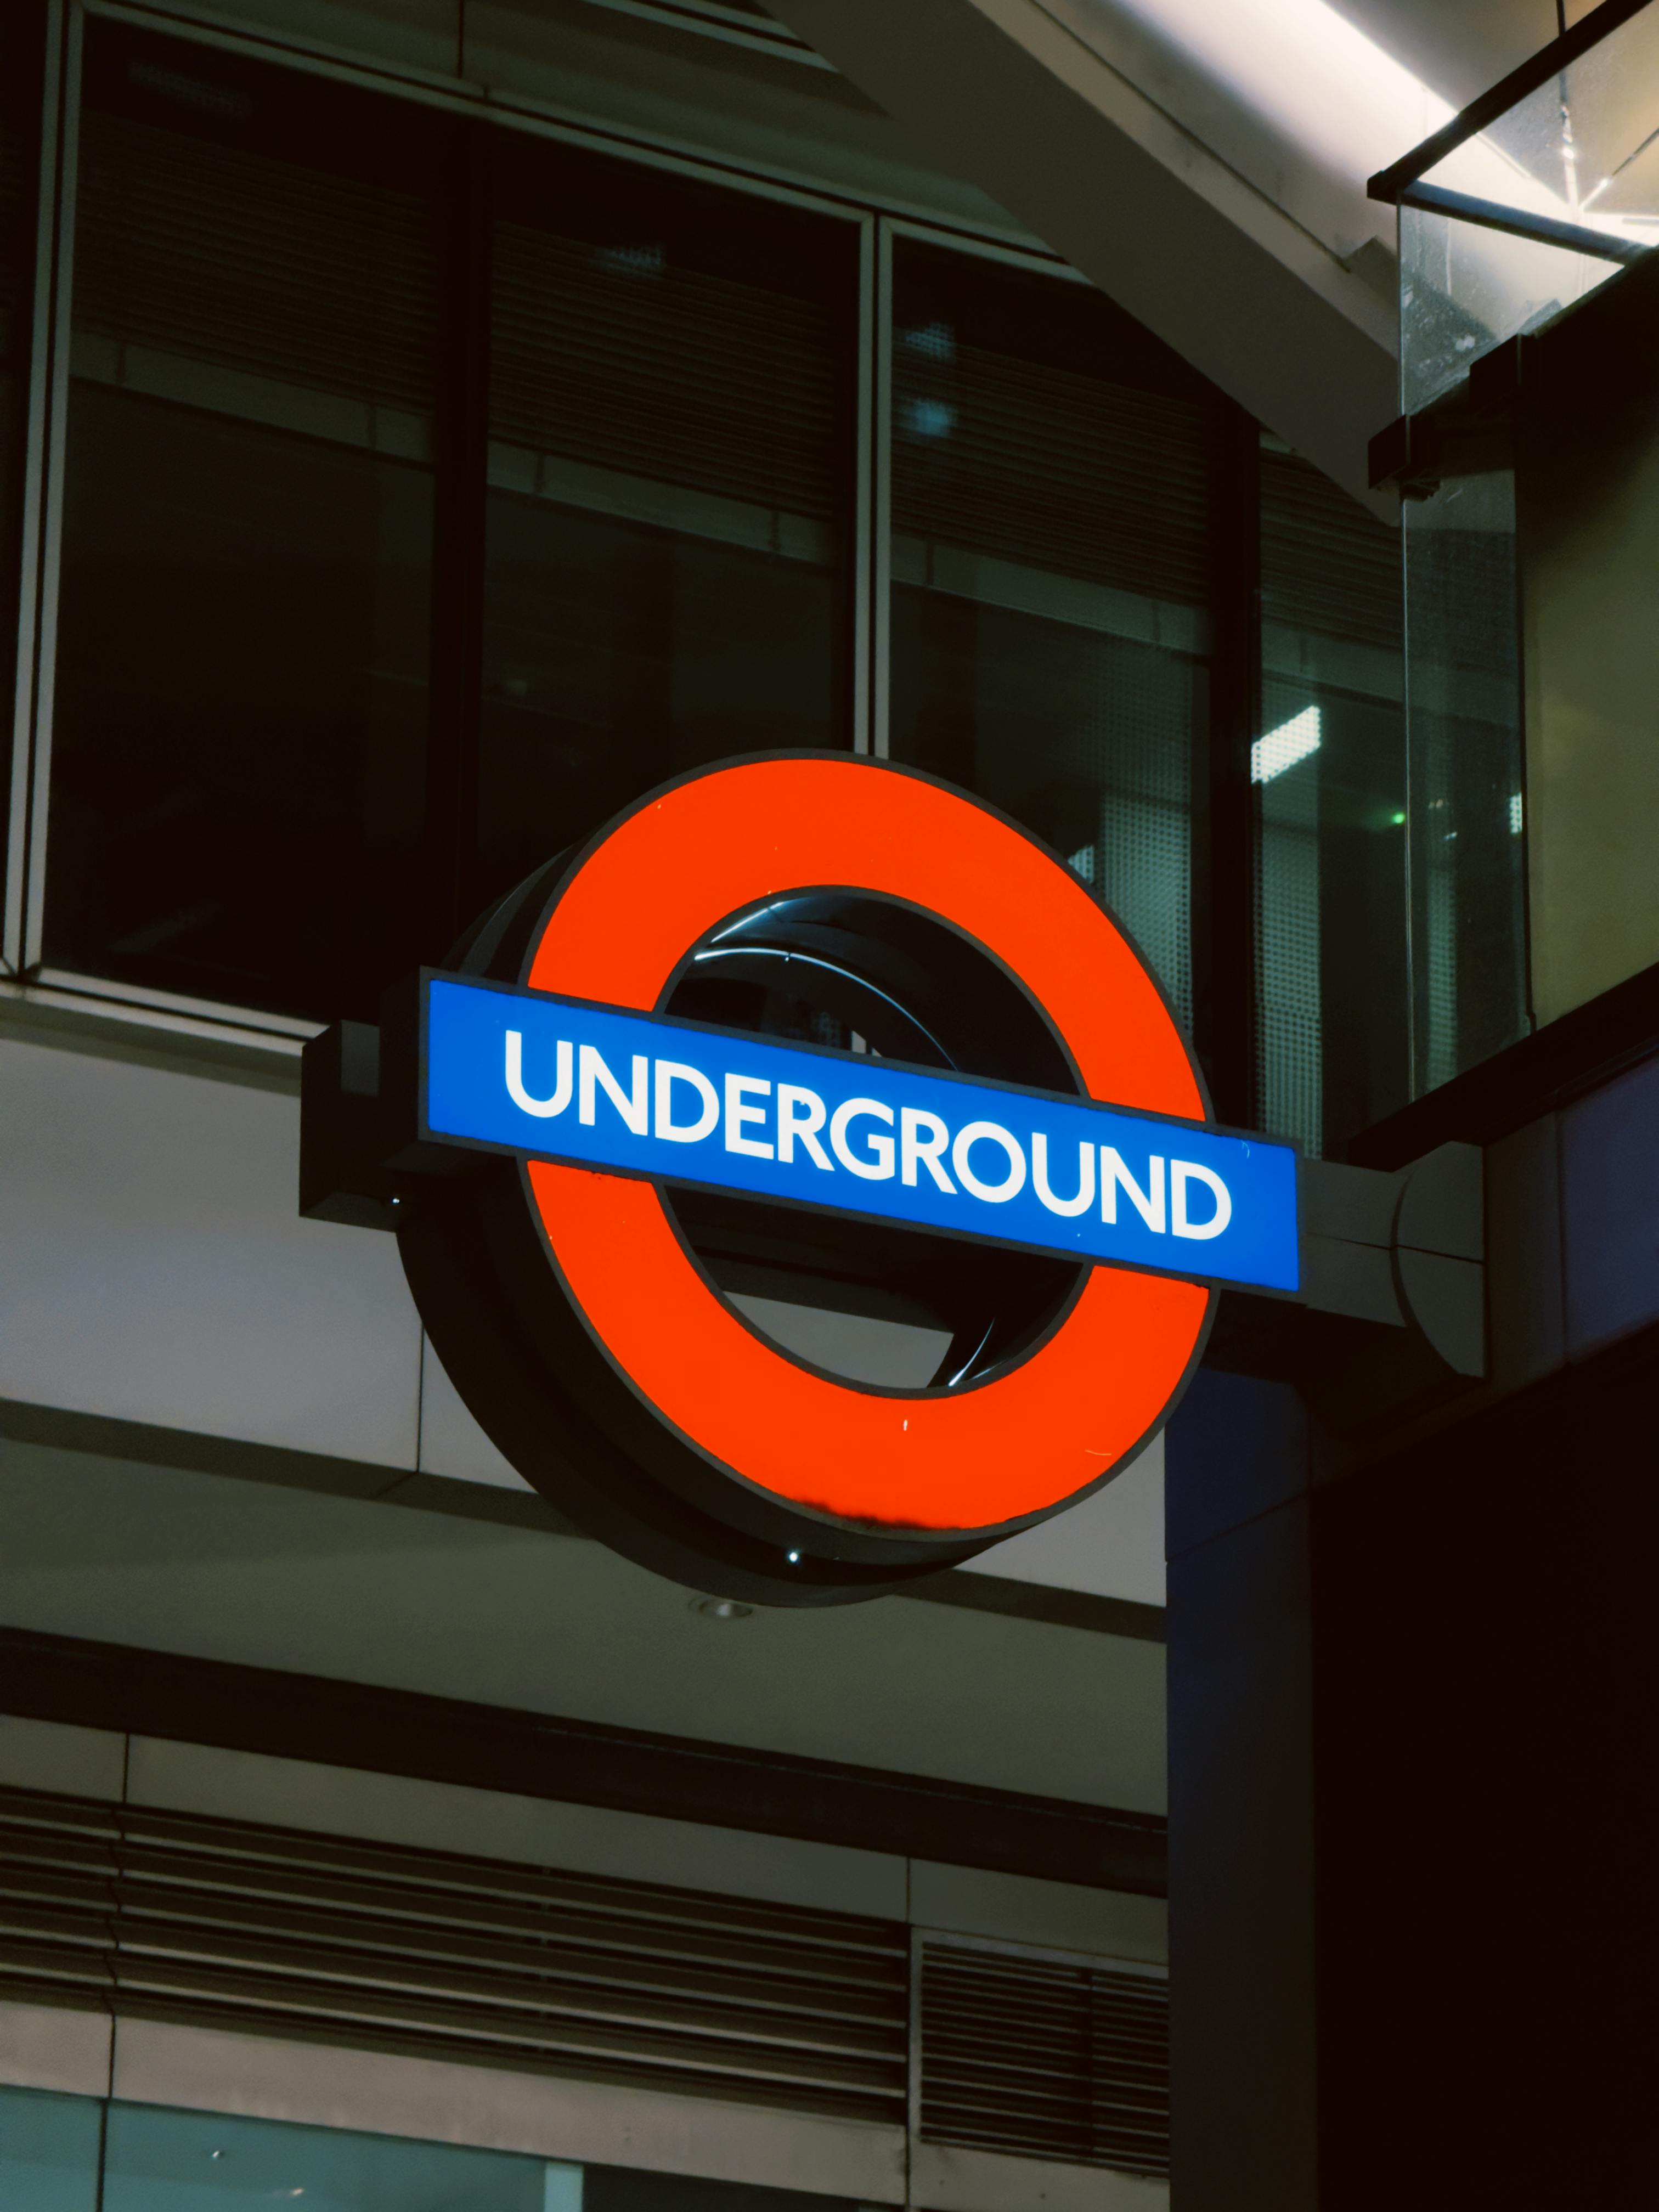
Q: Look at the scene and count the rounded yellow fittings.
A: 0